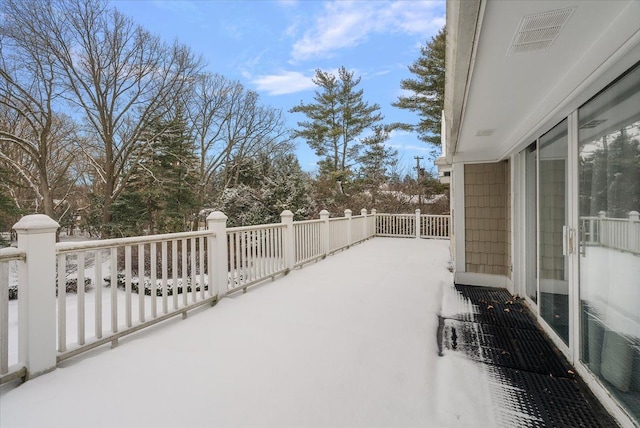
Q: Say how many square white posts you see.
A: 8